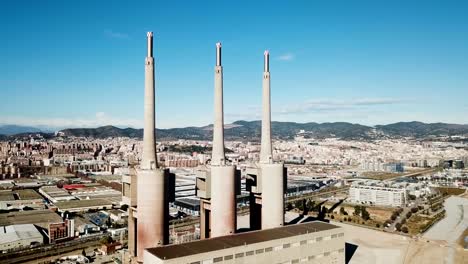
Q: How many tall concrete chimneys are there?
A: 3